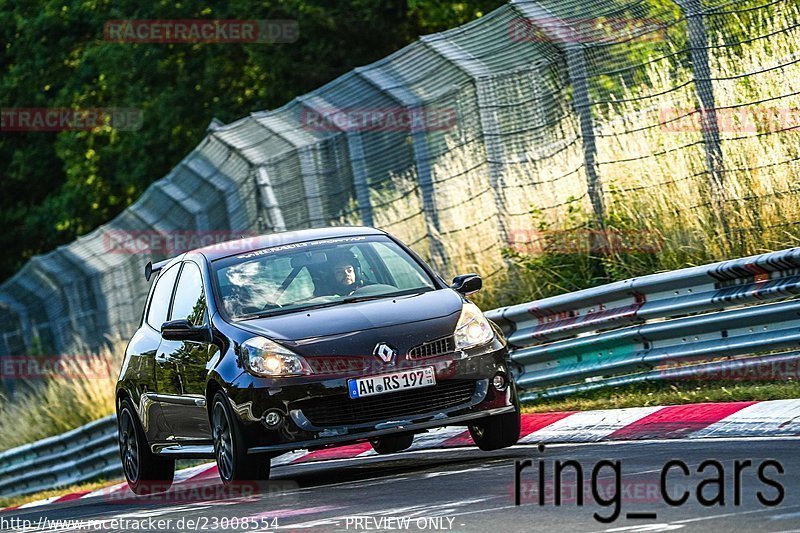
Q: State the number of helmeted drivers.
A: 1